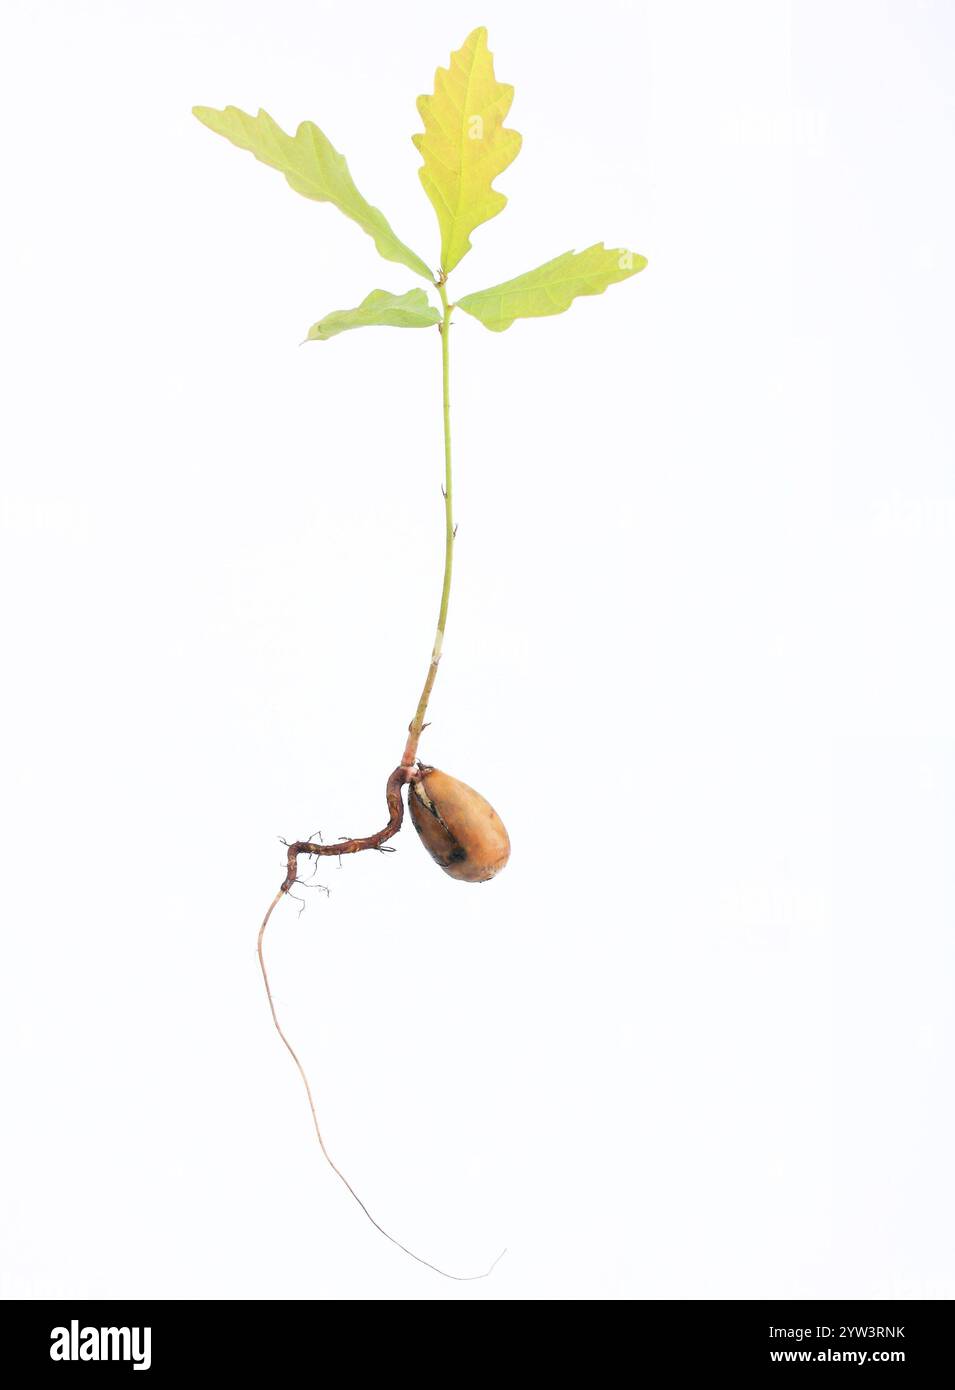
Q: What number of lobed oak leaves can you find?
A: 4